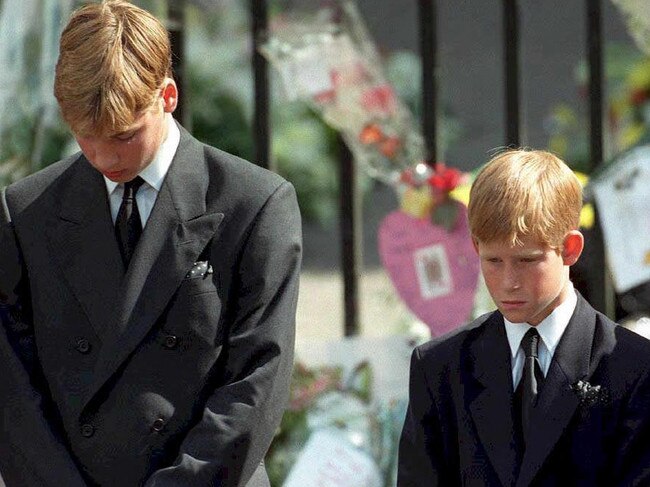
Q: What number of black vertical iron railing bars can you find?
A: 6